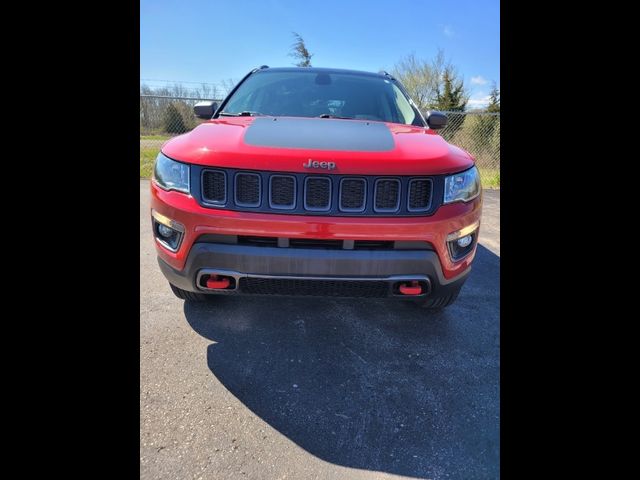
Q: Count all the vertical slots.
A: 7